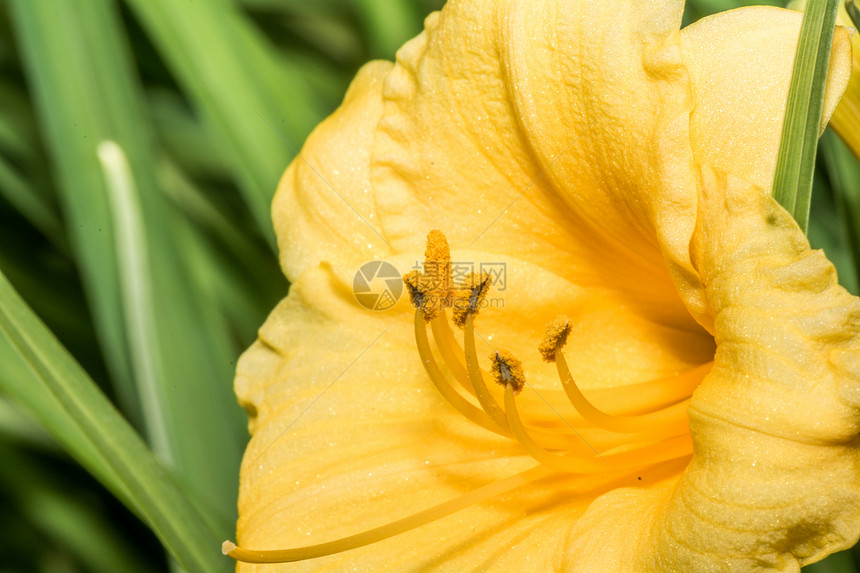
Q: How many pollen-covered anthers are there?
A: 5